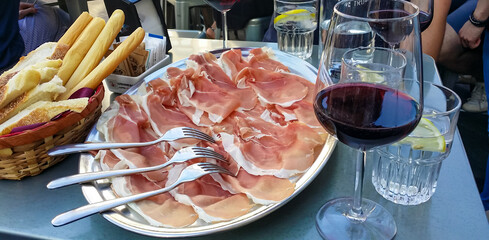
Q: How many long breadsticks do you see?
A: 4